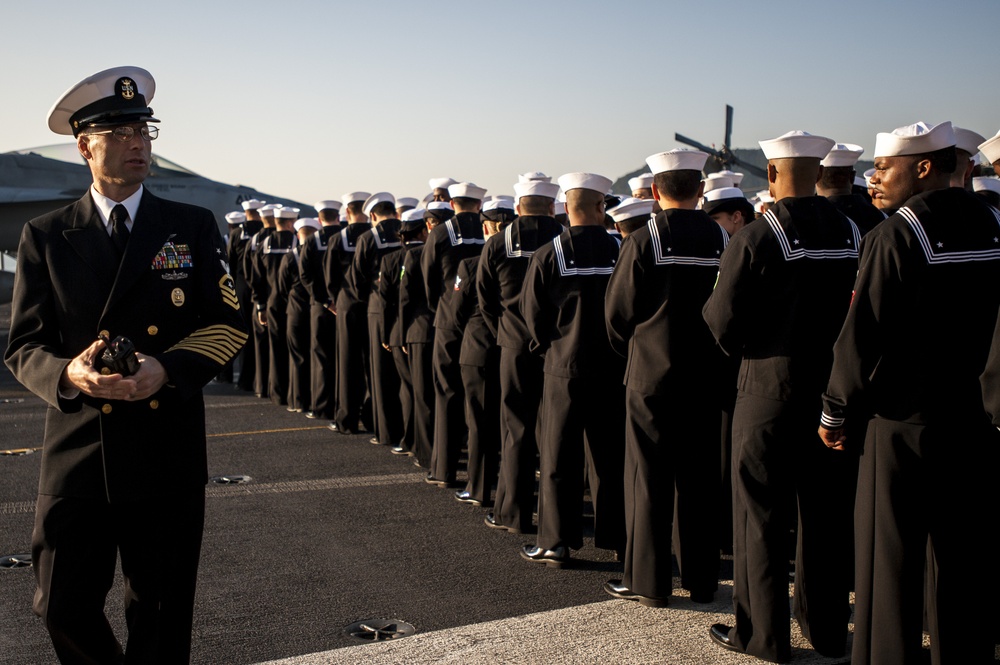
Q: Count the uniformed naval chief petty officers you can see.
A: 1